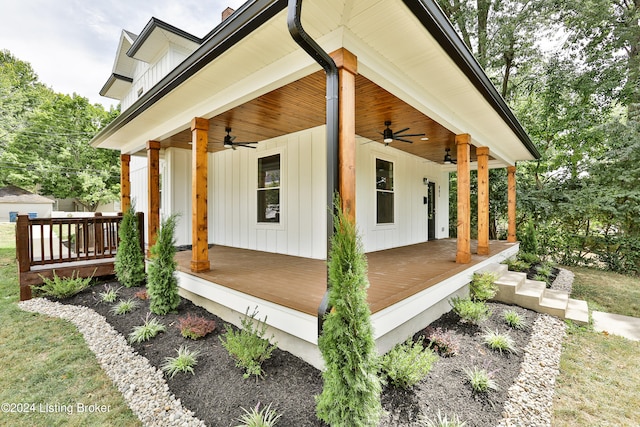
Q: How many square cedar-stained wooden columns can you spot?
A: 7